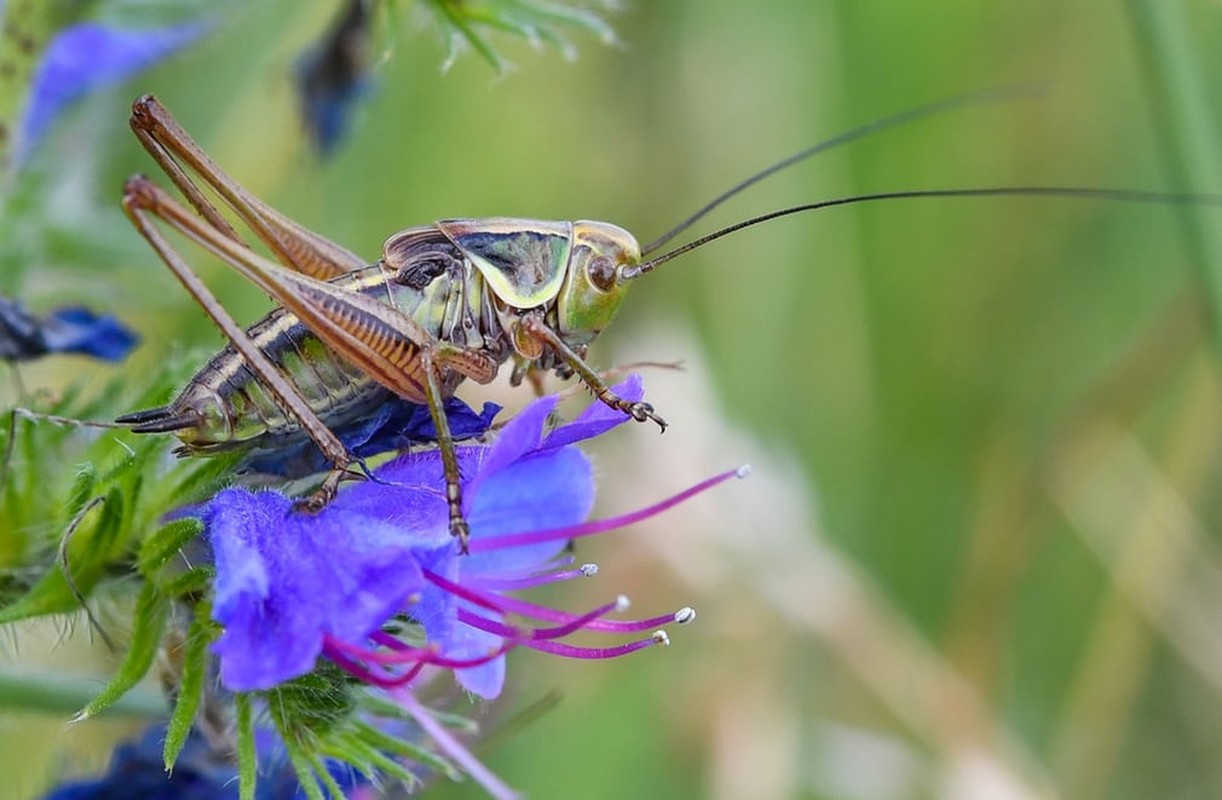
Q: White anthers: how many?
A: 5